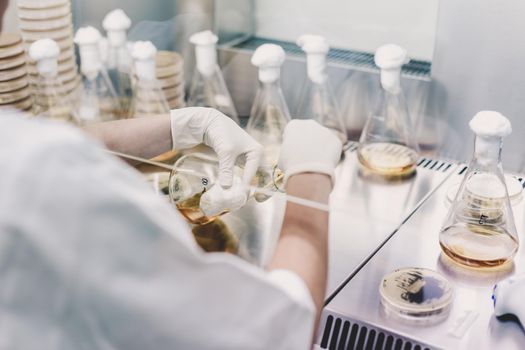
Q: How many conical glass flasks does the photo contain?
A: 10